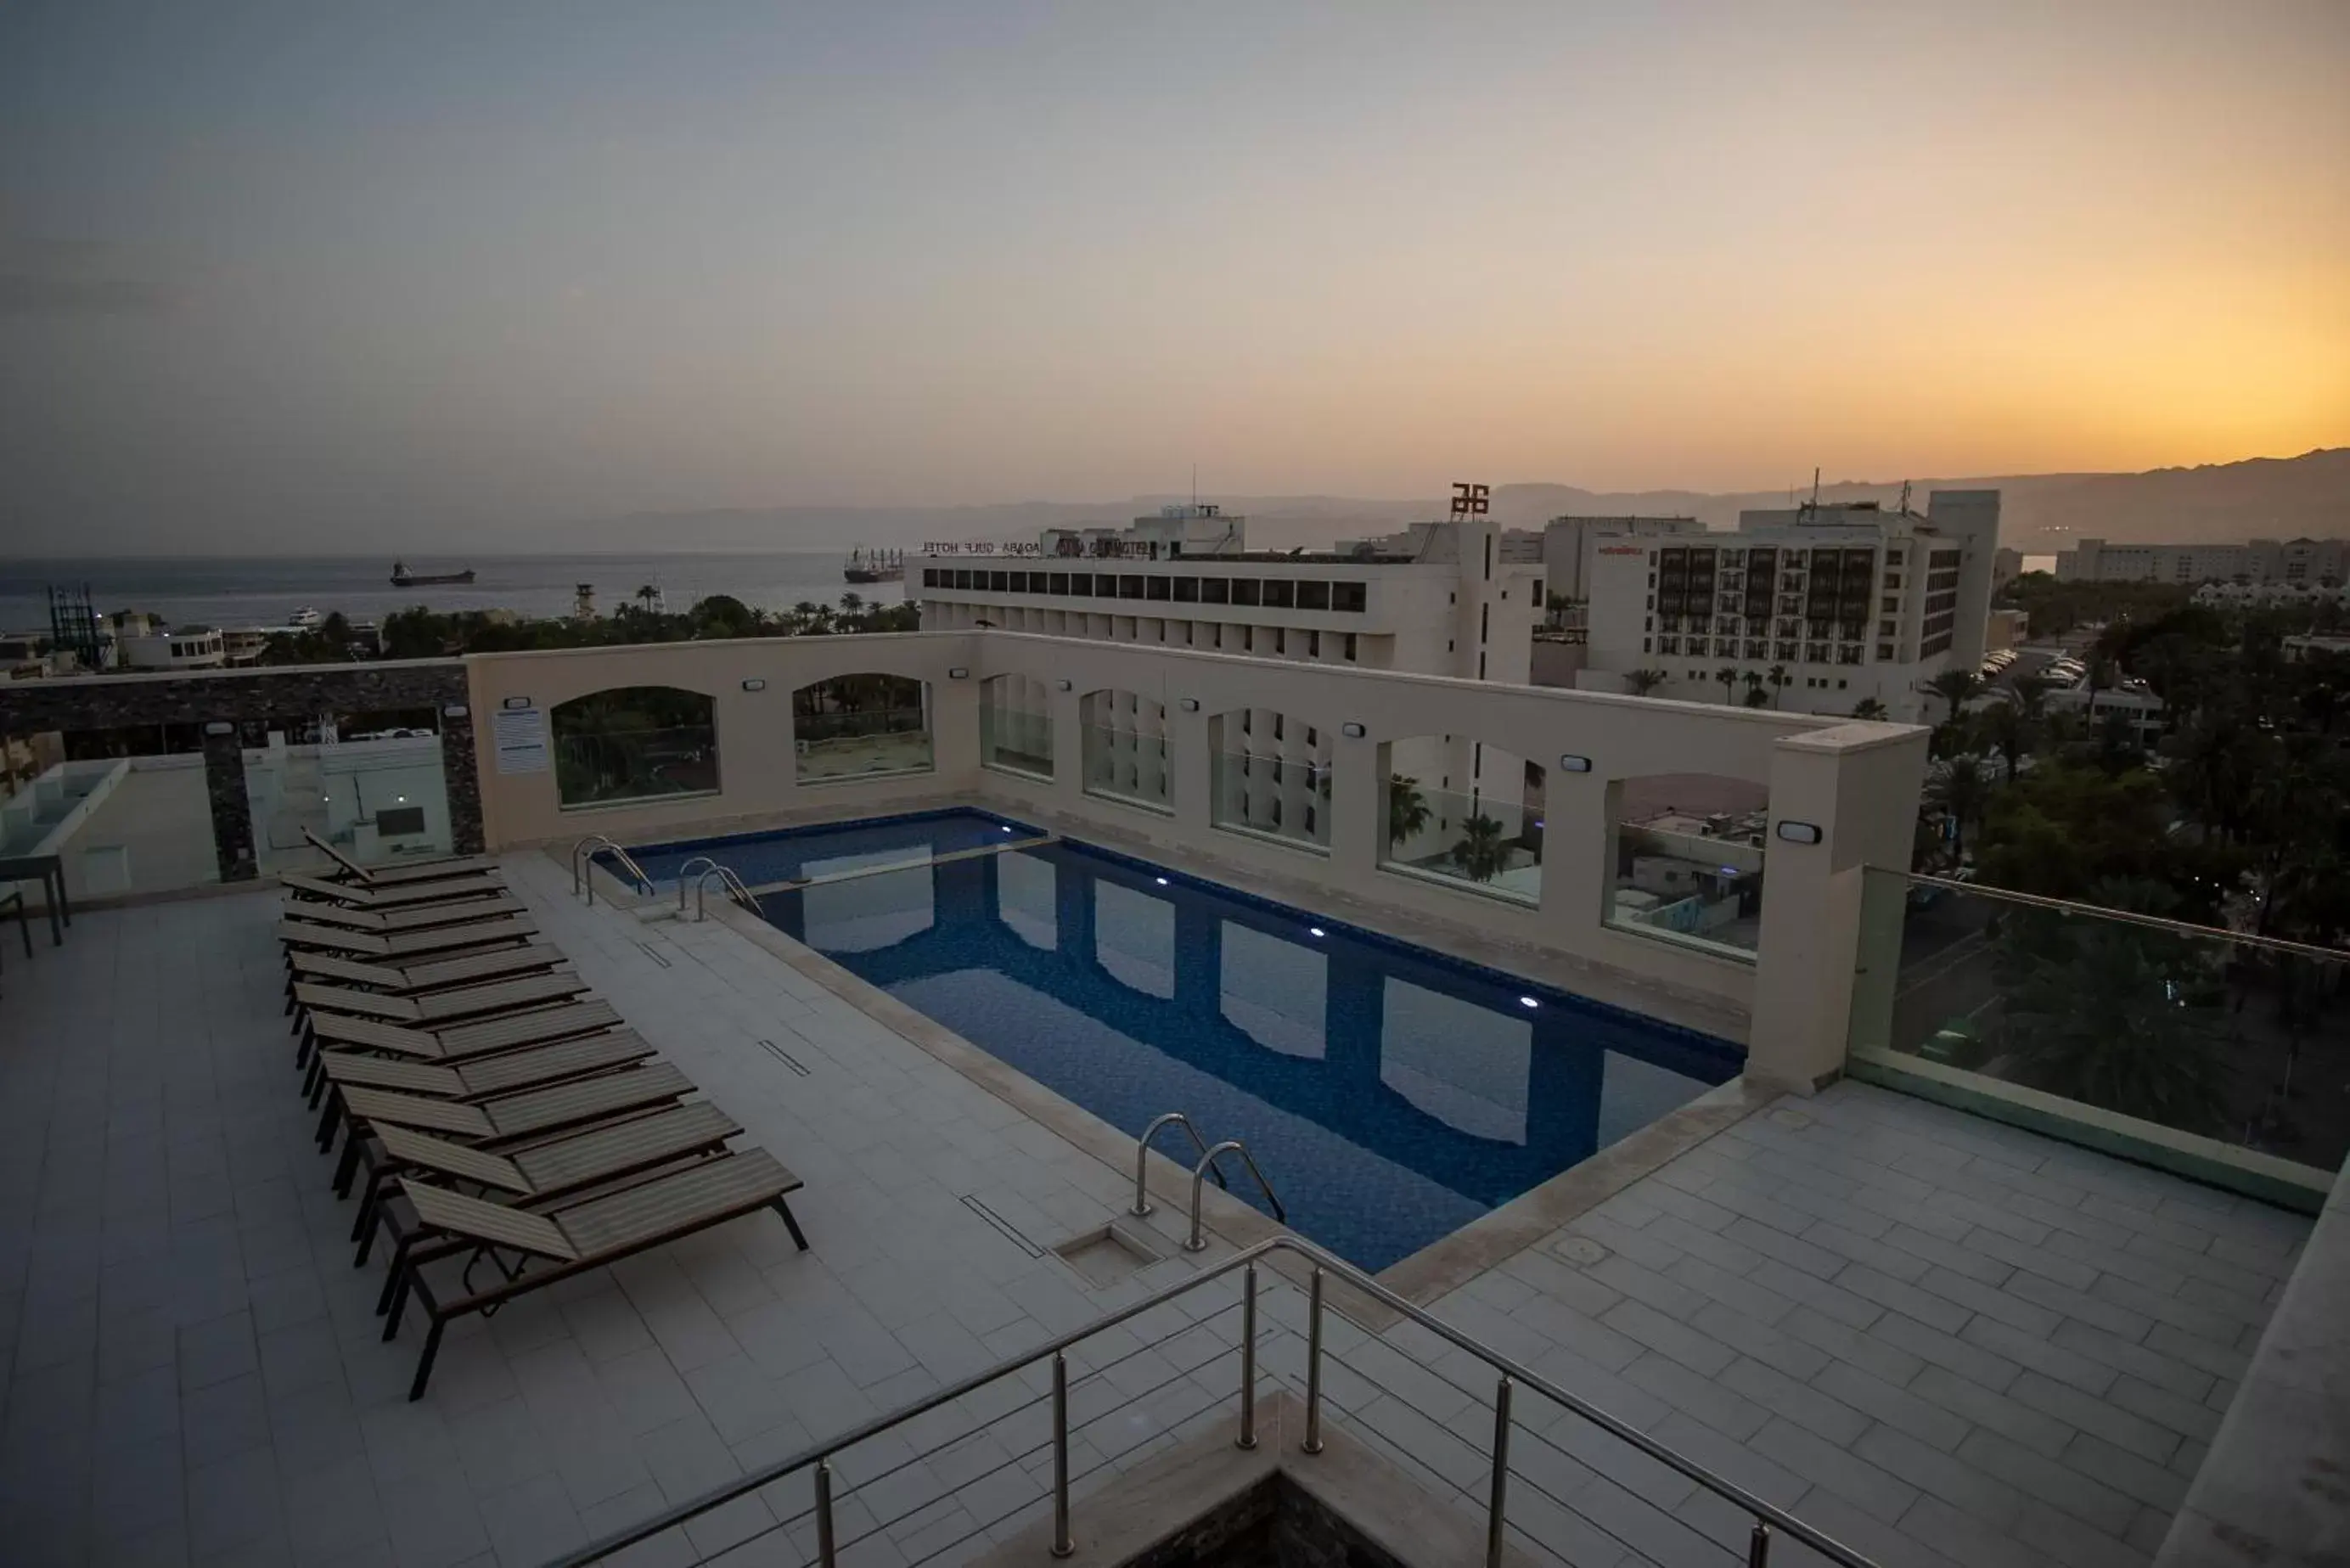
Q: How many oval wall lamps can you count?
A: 10